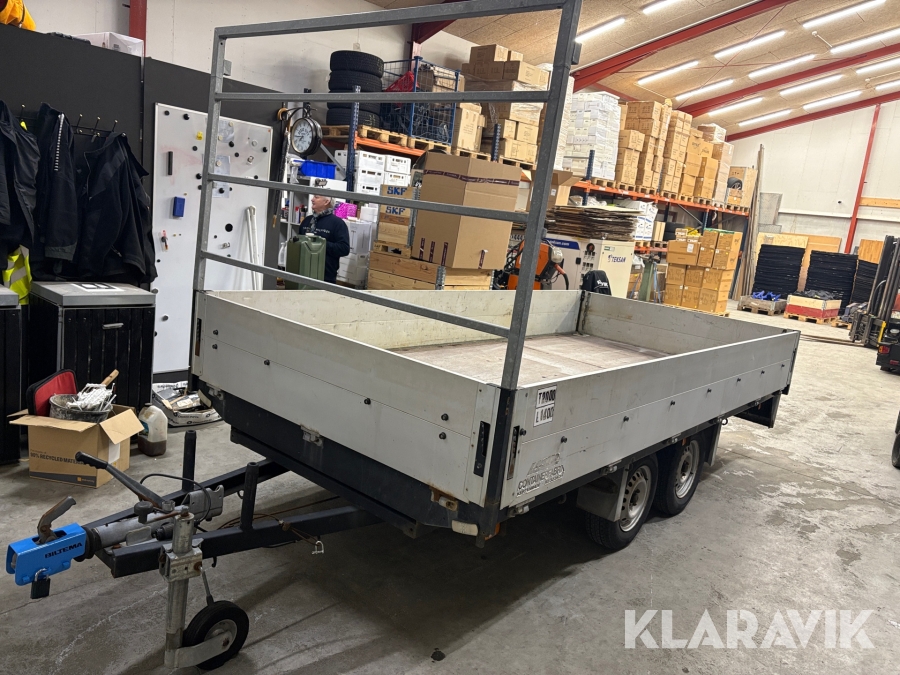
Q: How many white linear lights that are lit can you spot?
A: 14